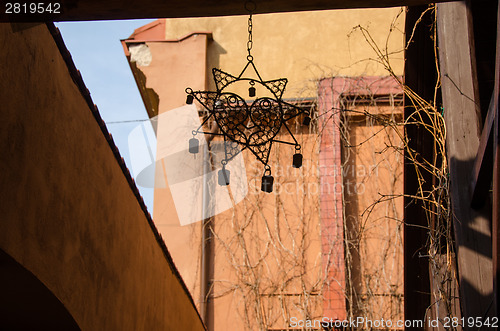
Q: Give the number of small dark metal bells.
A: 7